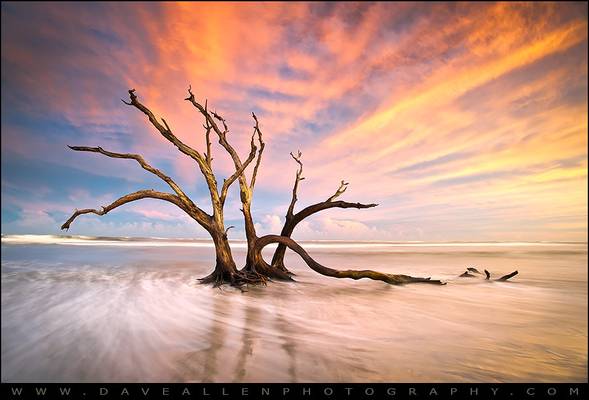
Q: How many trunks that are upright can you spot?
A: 3